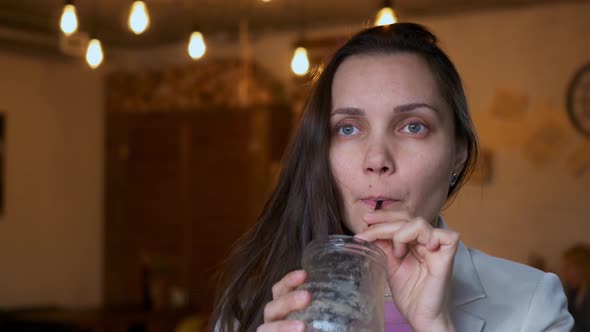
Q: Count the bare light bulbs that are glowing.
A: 6